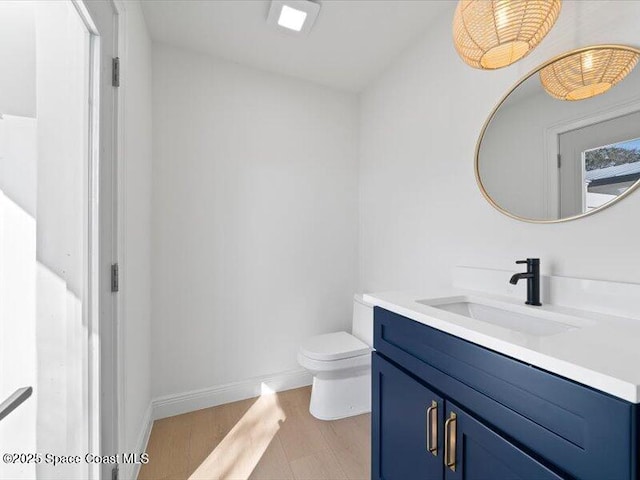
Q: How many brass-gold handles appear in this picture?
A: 2